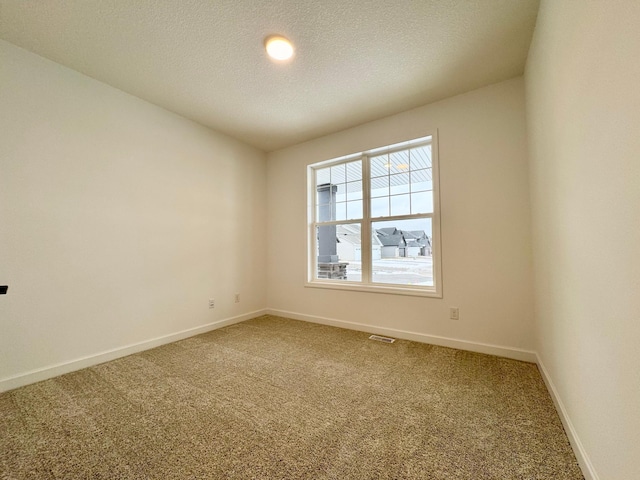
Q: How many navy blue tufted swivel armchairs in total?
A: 0